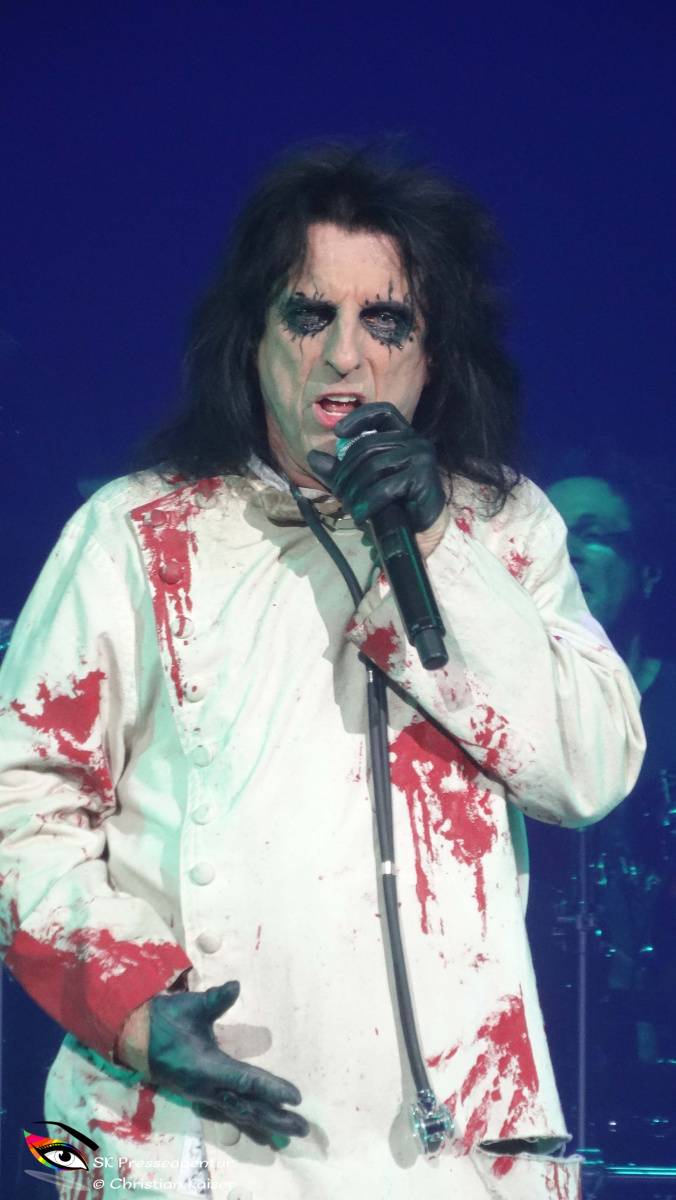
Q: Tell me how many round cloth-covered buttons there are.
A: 11